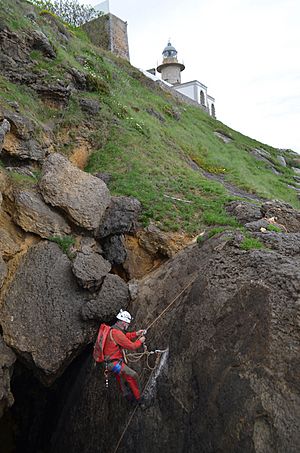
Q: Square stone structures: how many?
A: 1